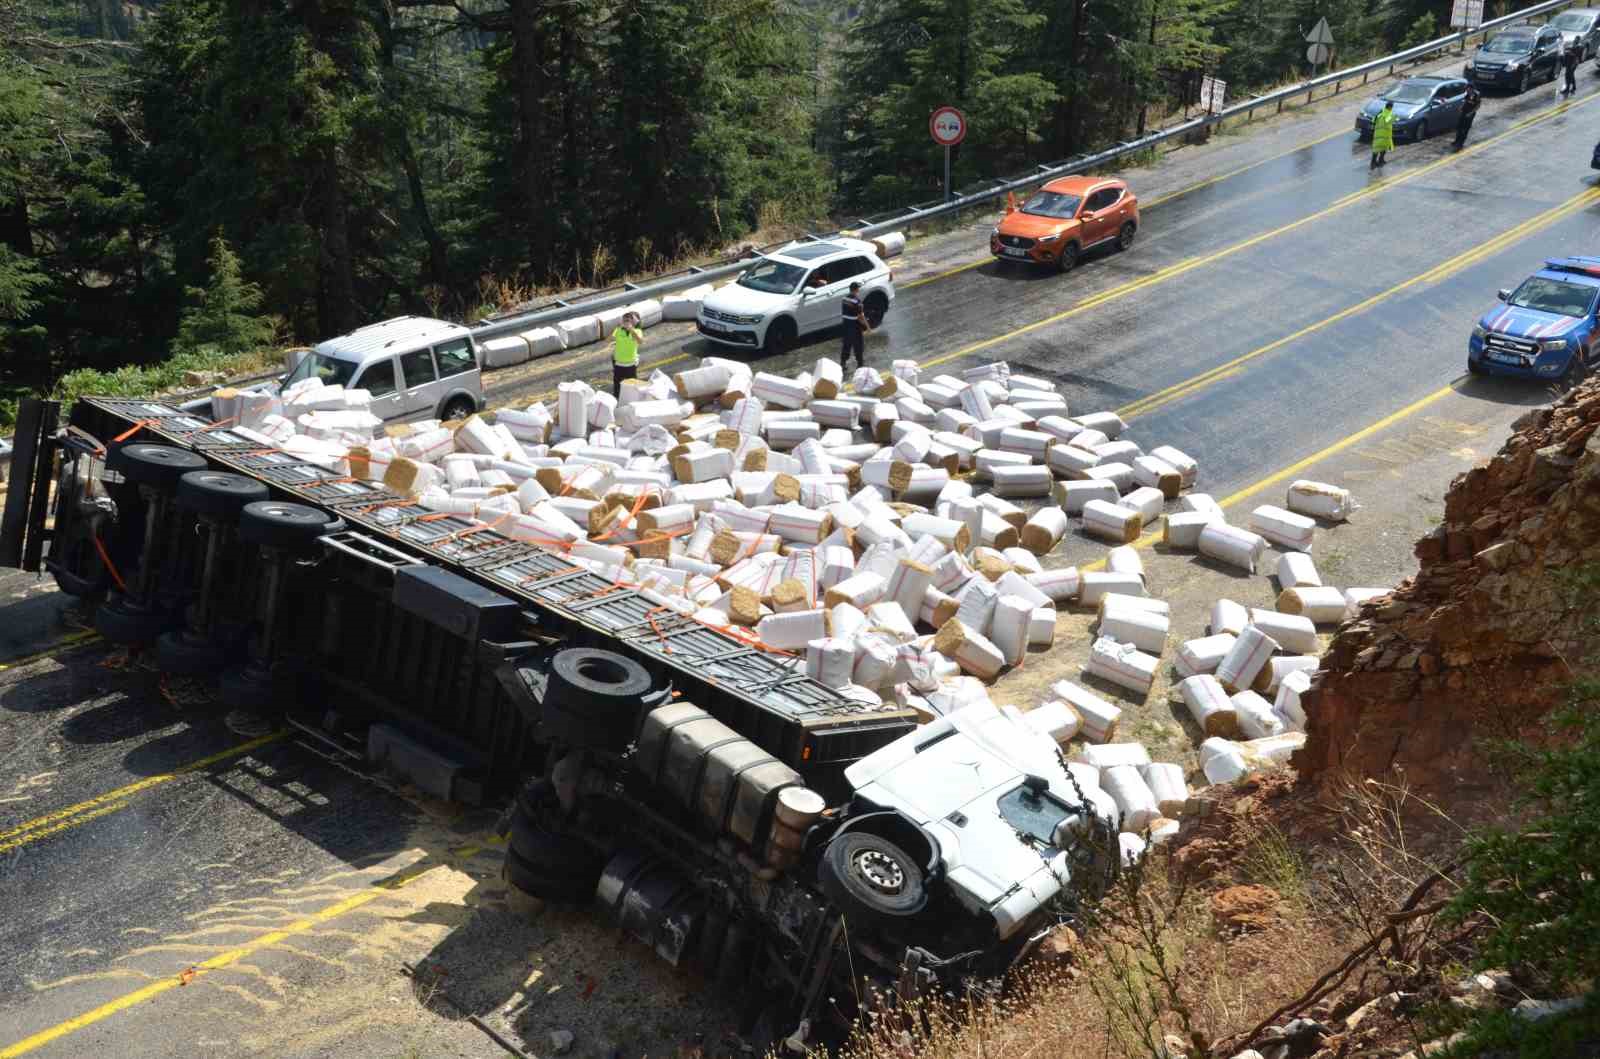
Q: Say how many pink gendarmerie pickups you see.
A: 0